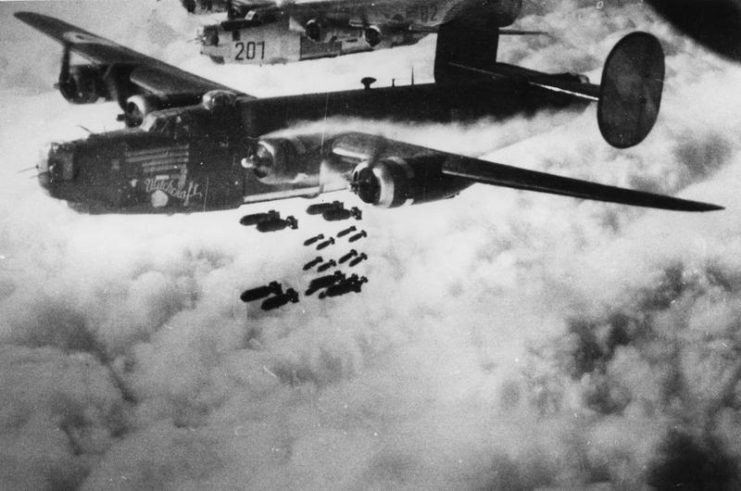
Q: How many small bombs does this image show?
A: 8